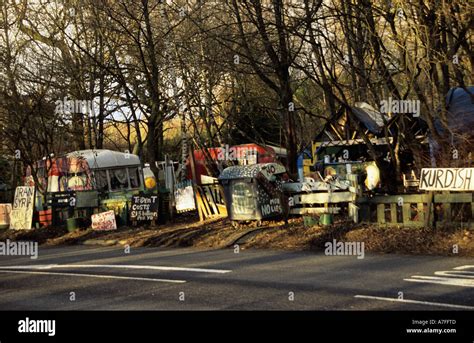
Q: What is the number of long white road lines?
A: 3